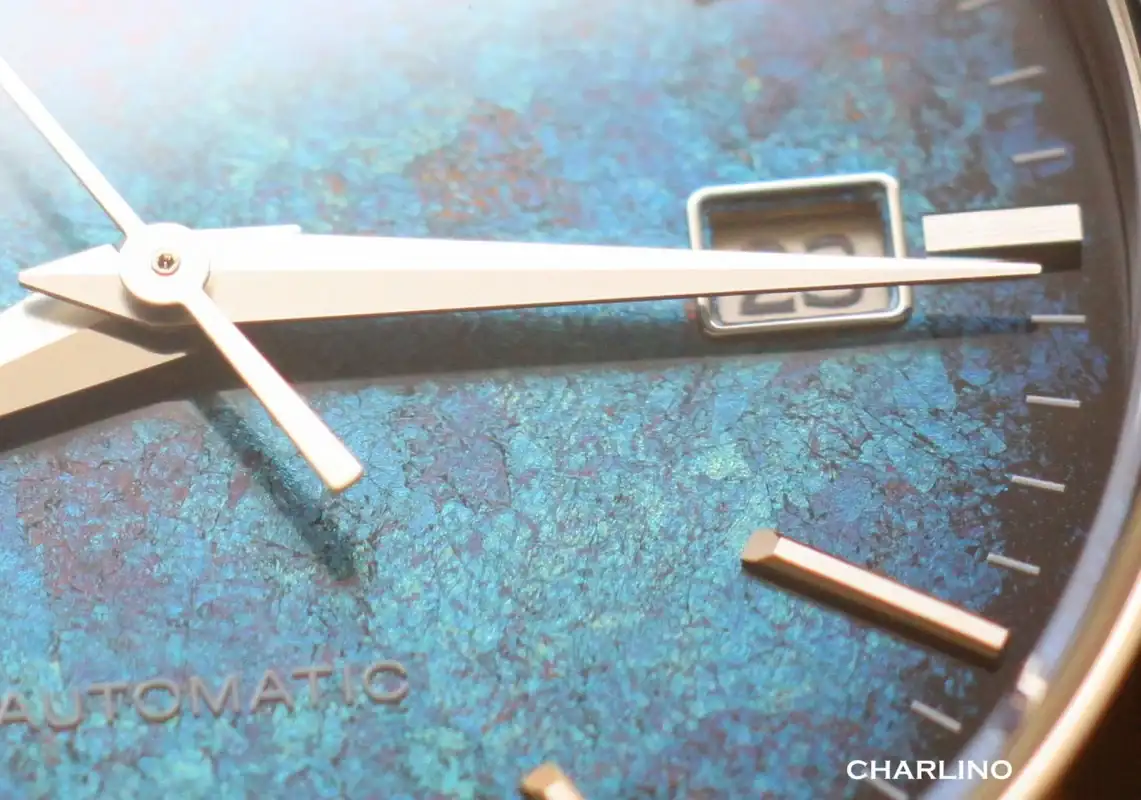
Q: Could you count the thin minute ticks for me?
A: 9